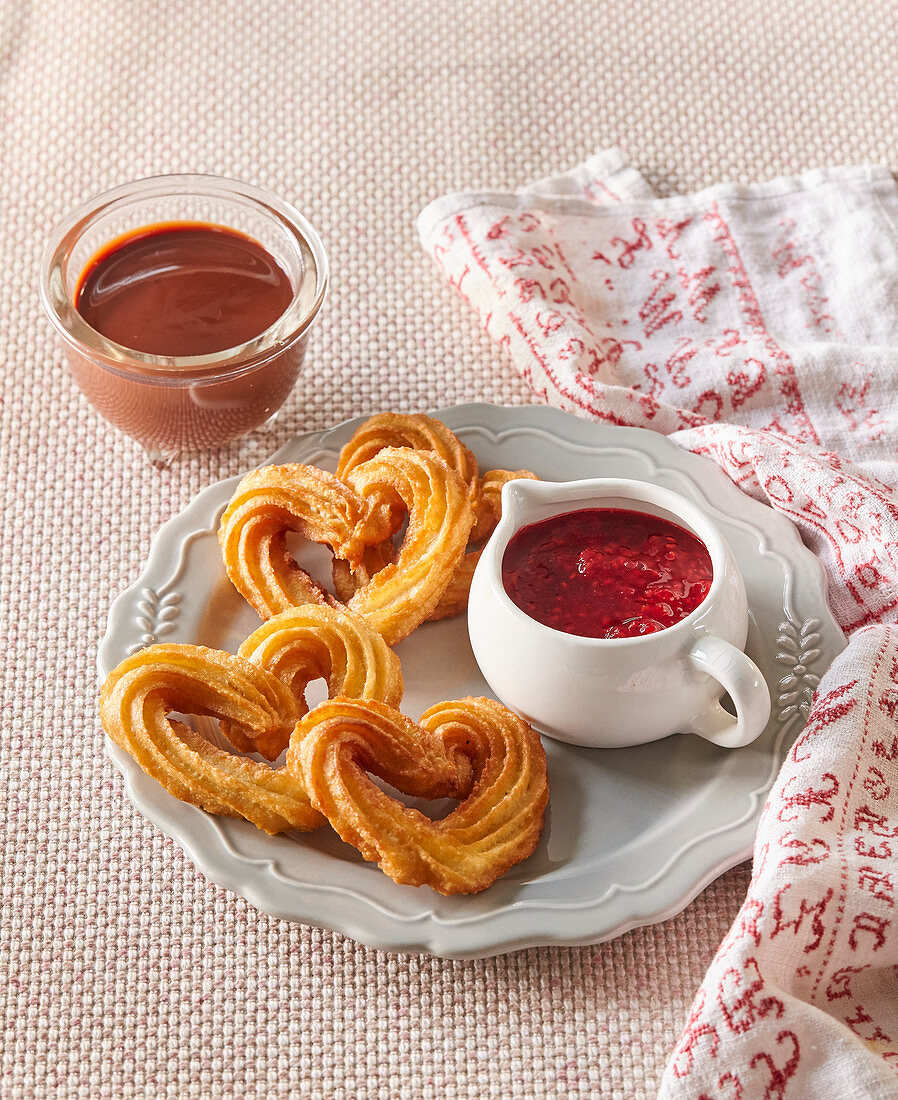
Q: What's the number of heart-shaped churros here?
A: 4